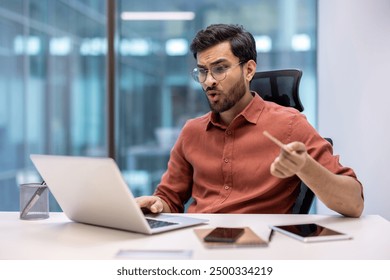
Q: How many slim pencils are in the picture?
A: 1